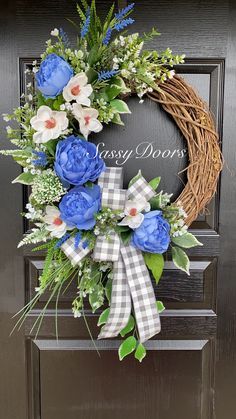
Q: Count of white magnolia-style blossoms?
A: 5